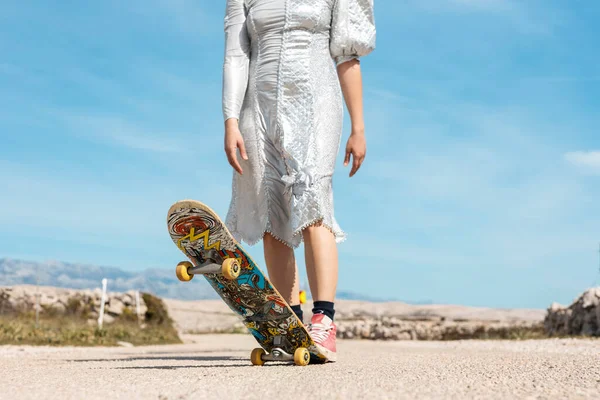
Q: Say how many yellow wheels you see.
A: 4